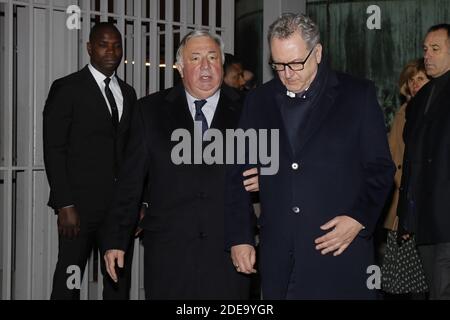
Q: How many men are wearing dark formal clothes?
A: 4